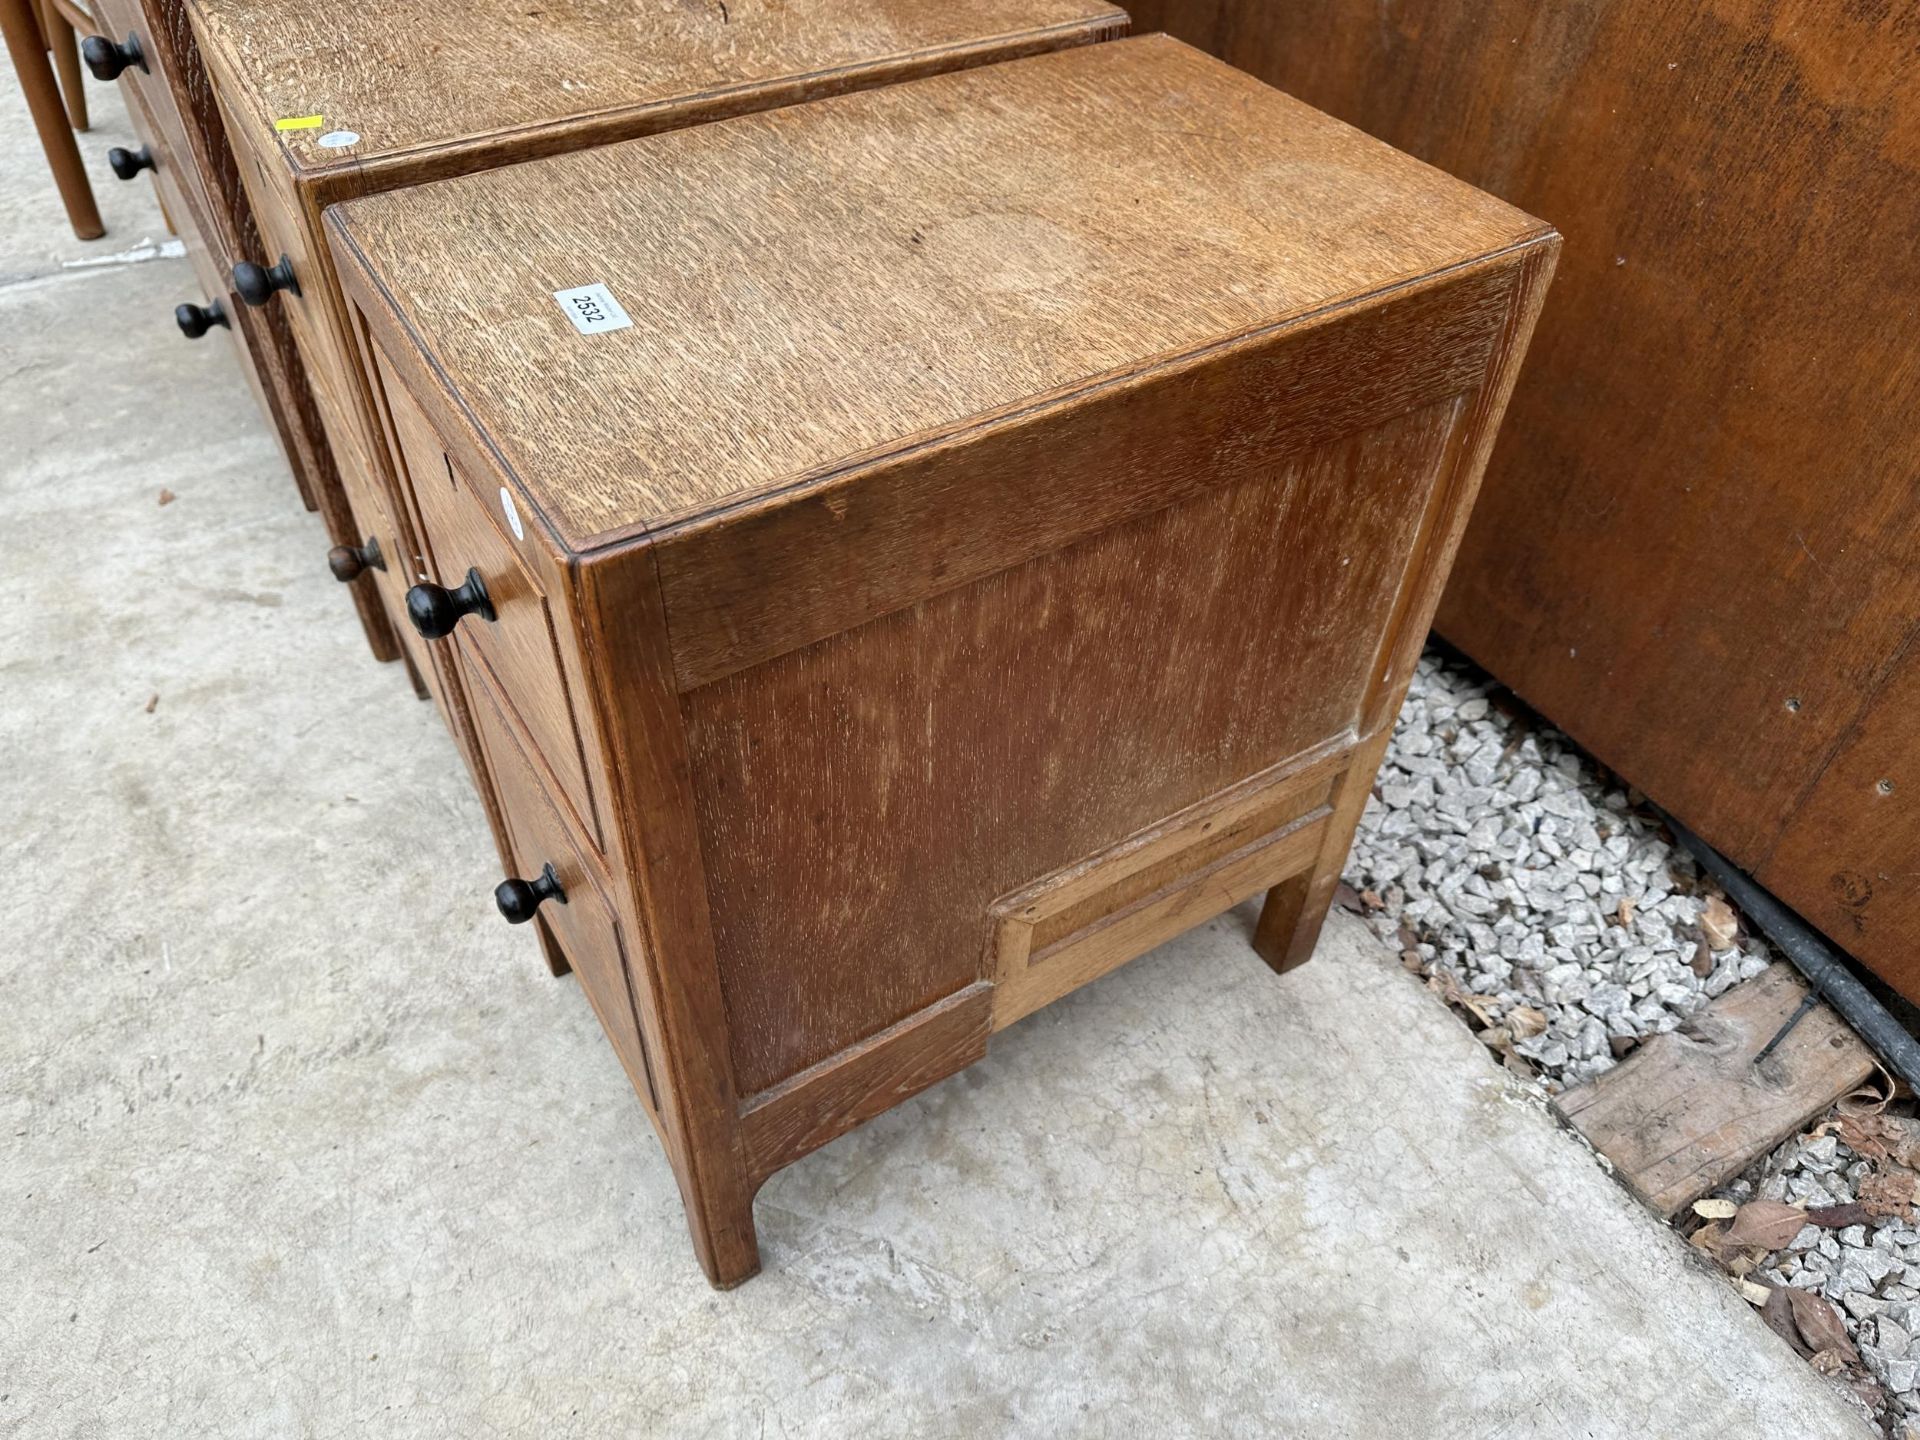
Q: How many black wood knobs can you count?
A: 7